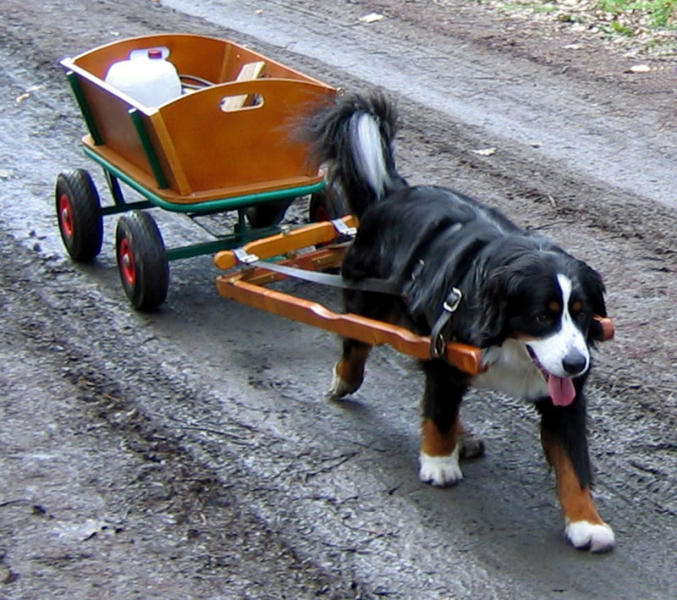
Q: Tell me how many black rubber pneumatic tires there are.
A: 4